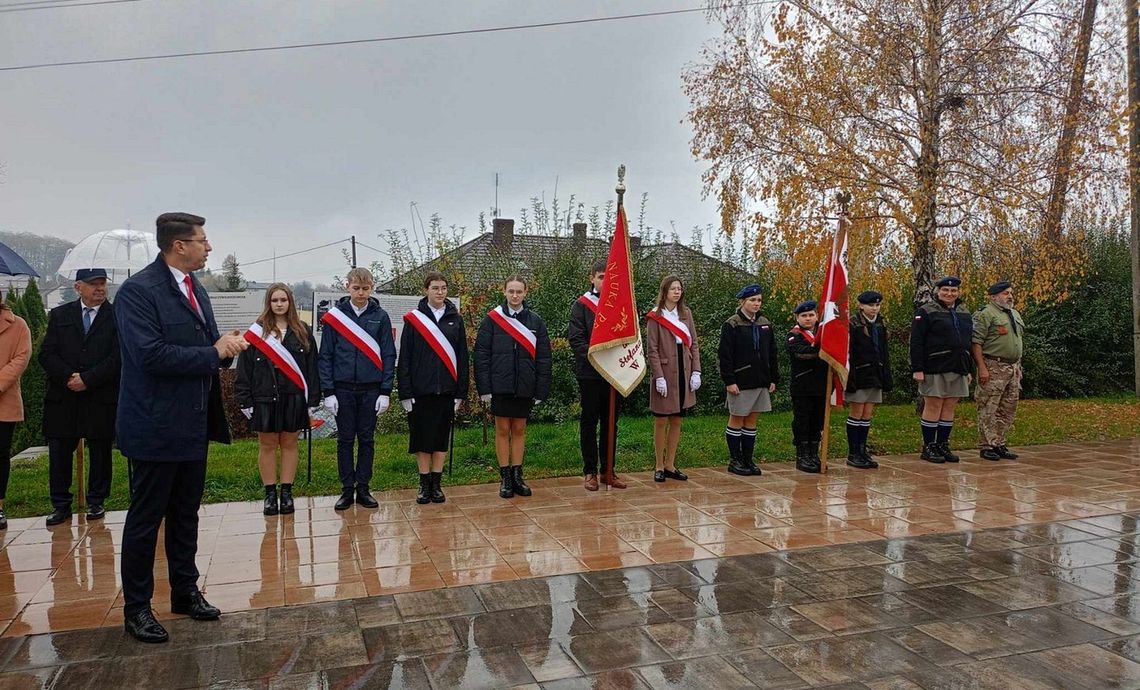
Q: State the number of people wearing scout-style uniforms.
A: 5